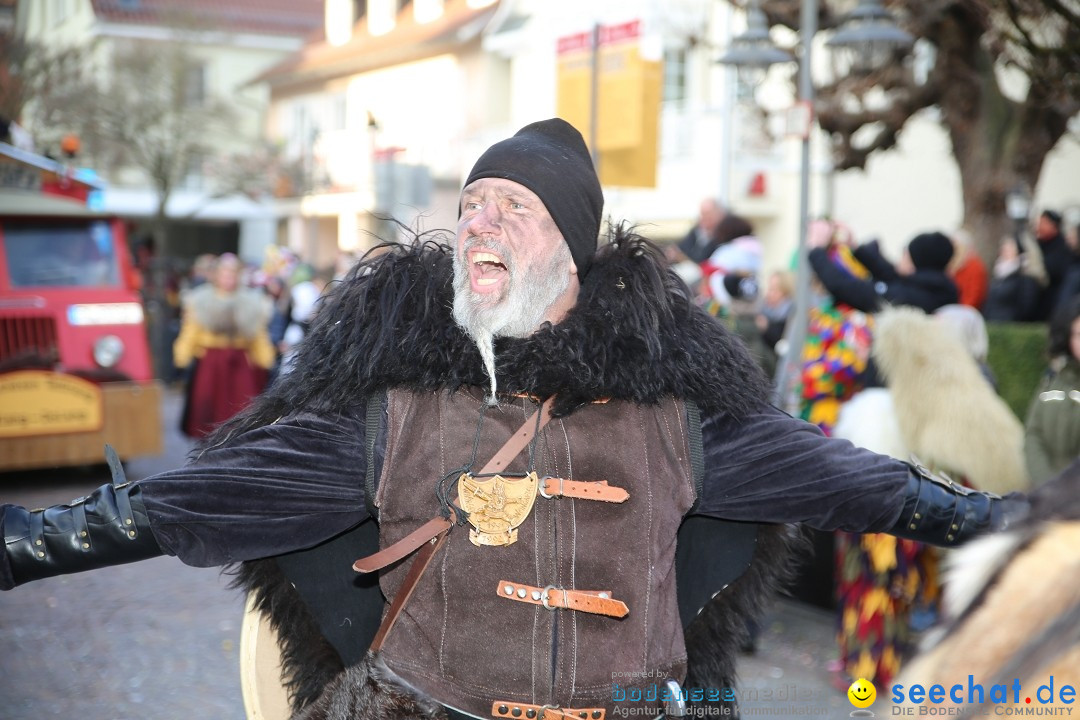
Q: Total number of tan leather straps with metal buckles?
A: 3